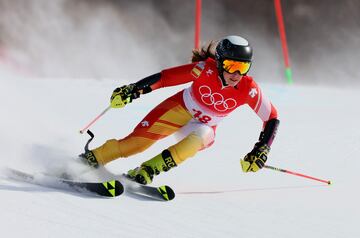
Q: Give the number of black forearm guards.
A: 2